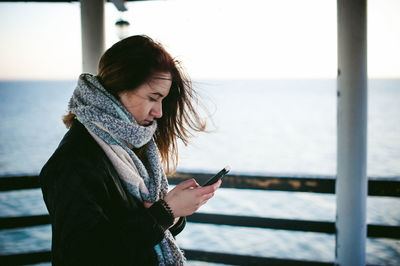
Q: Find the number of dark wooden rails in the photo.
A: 3